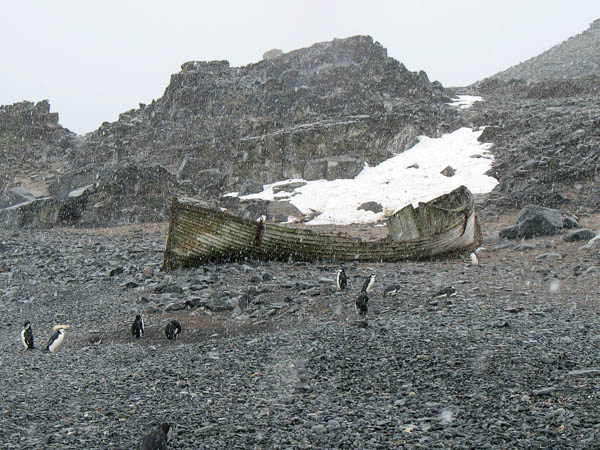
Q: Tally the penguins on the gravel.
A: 11